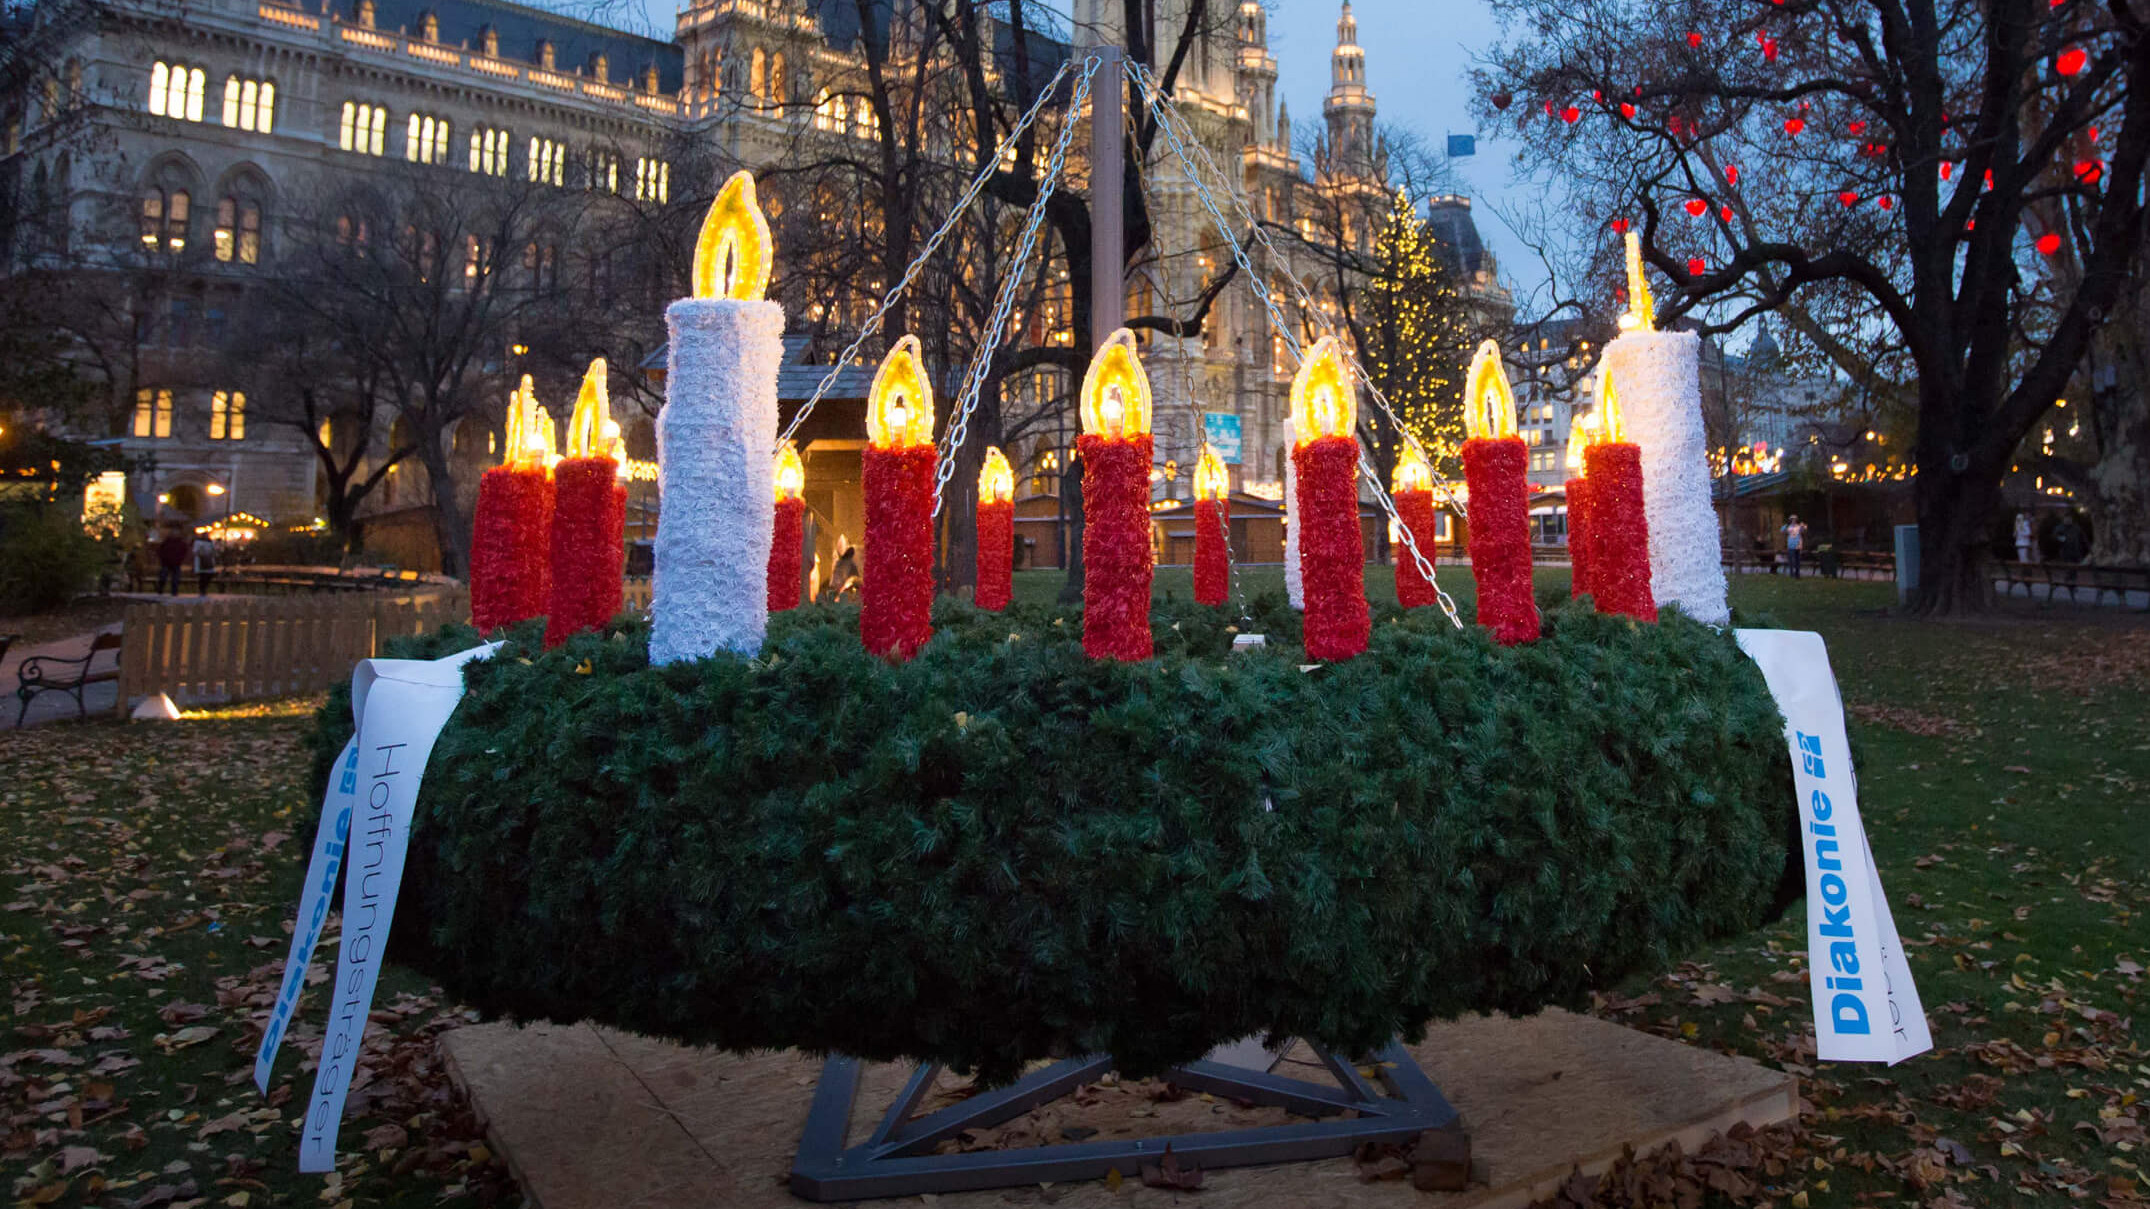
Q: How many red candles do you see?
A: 14